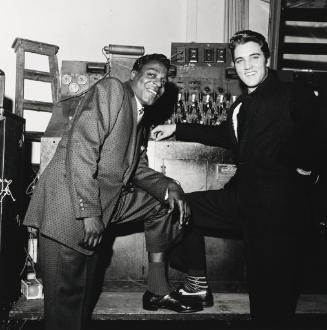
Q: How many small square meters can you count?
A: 3